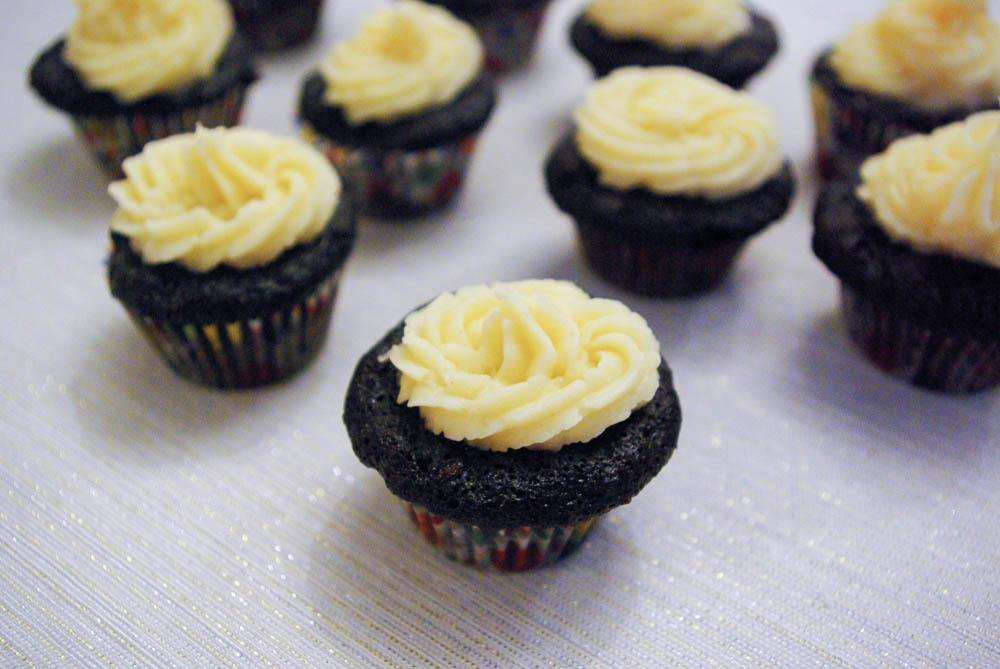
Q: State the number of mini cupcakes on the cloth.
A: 10